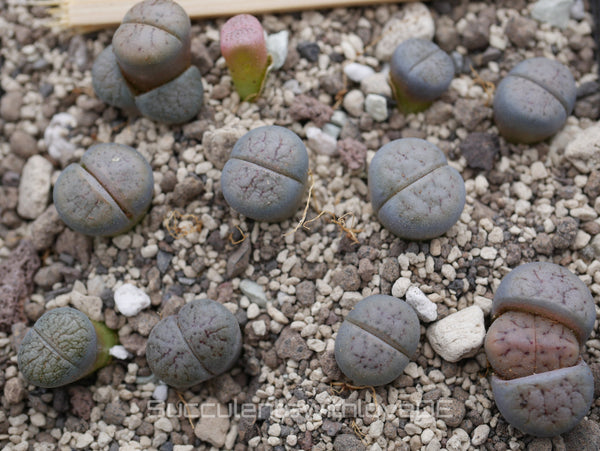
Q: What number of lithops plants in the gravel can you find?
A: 11